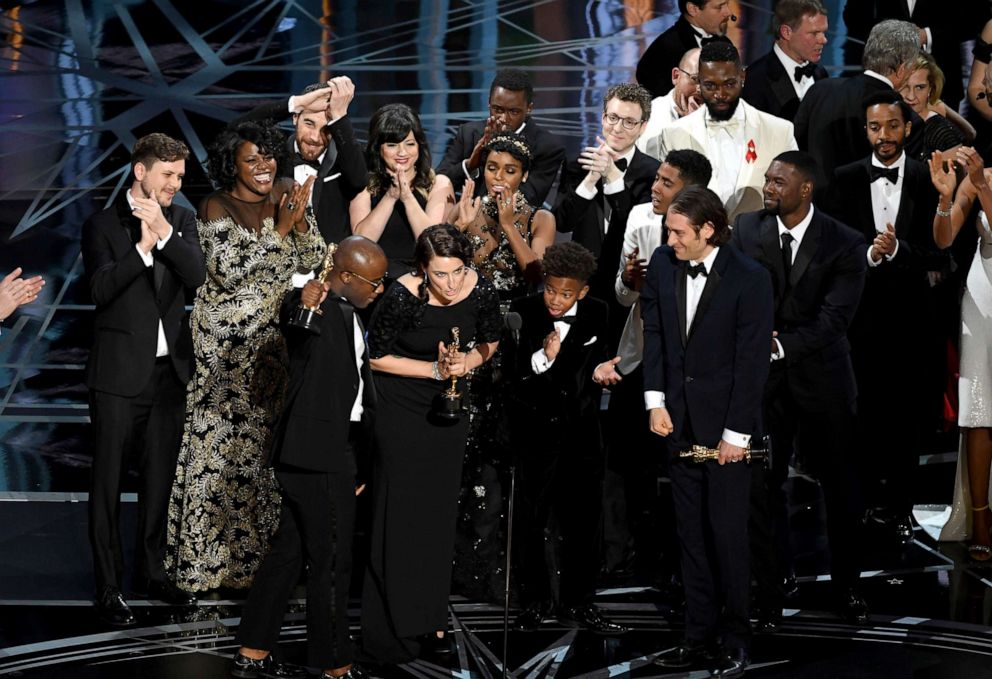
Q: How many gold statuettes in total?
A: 3